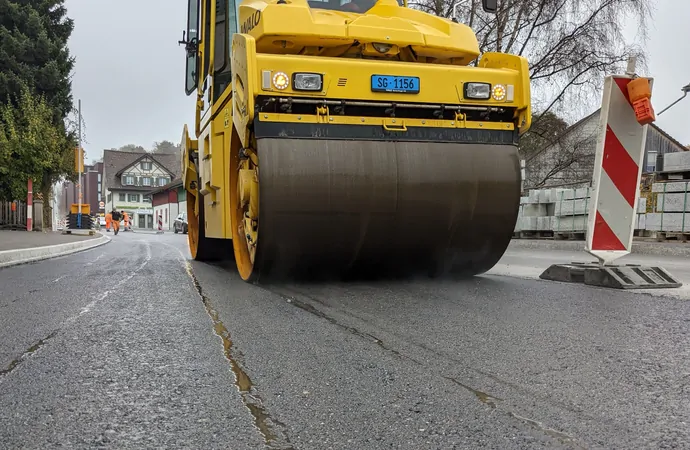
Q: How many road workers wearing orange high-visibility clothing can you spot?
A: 3